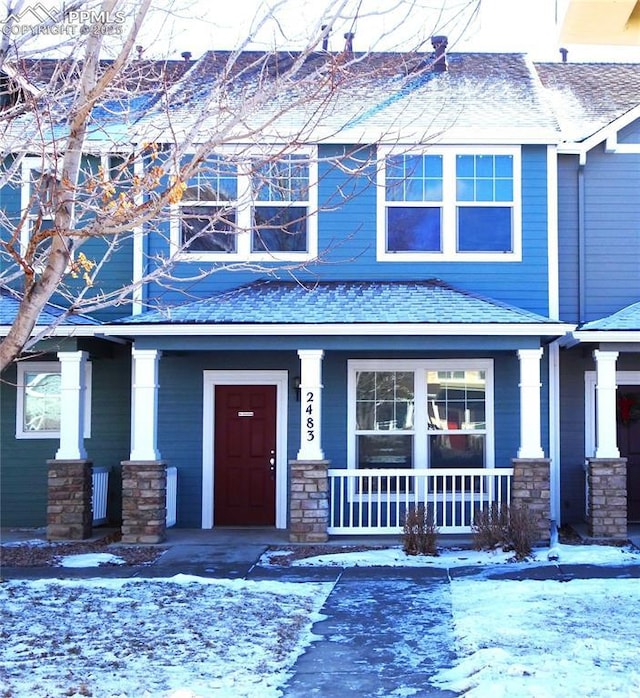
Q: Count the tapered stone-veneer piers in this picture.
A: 5